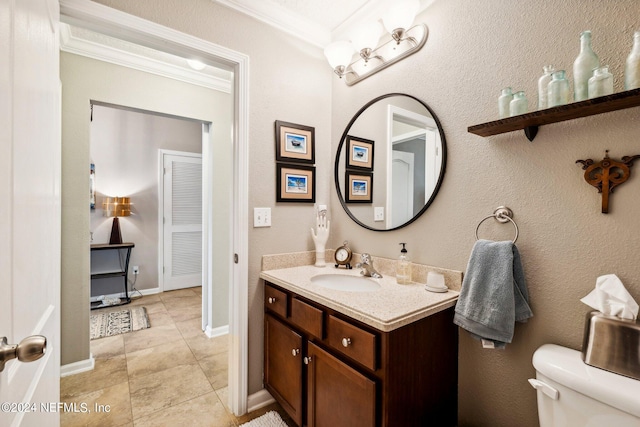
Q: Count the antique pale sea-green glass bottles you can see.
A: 7